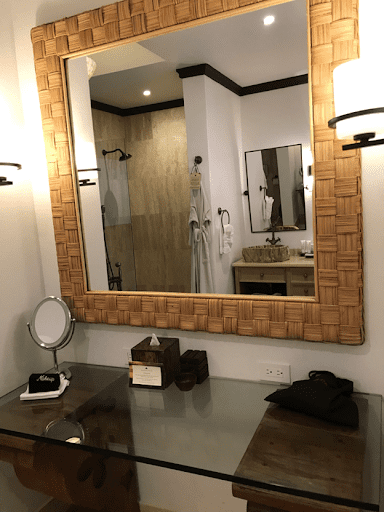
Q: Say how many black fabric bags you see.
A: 1